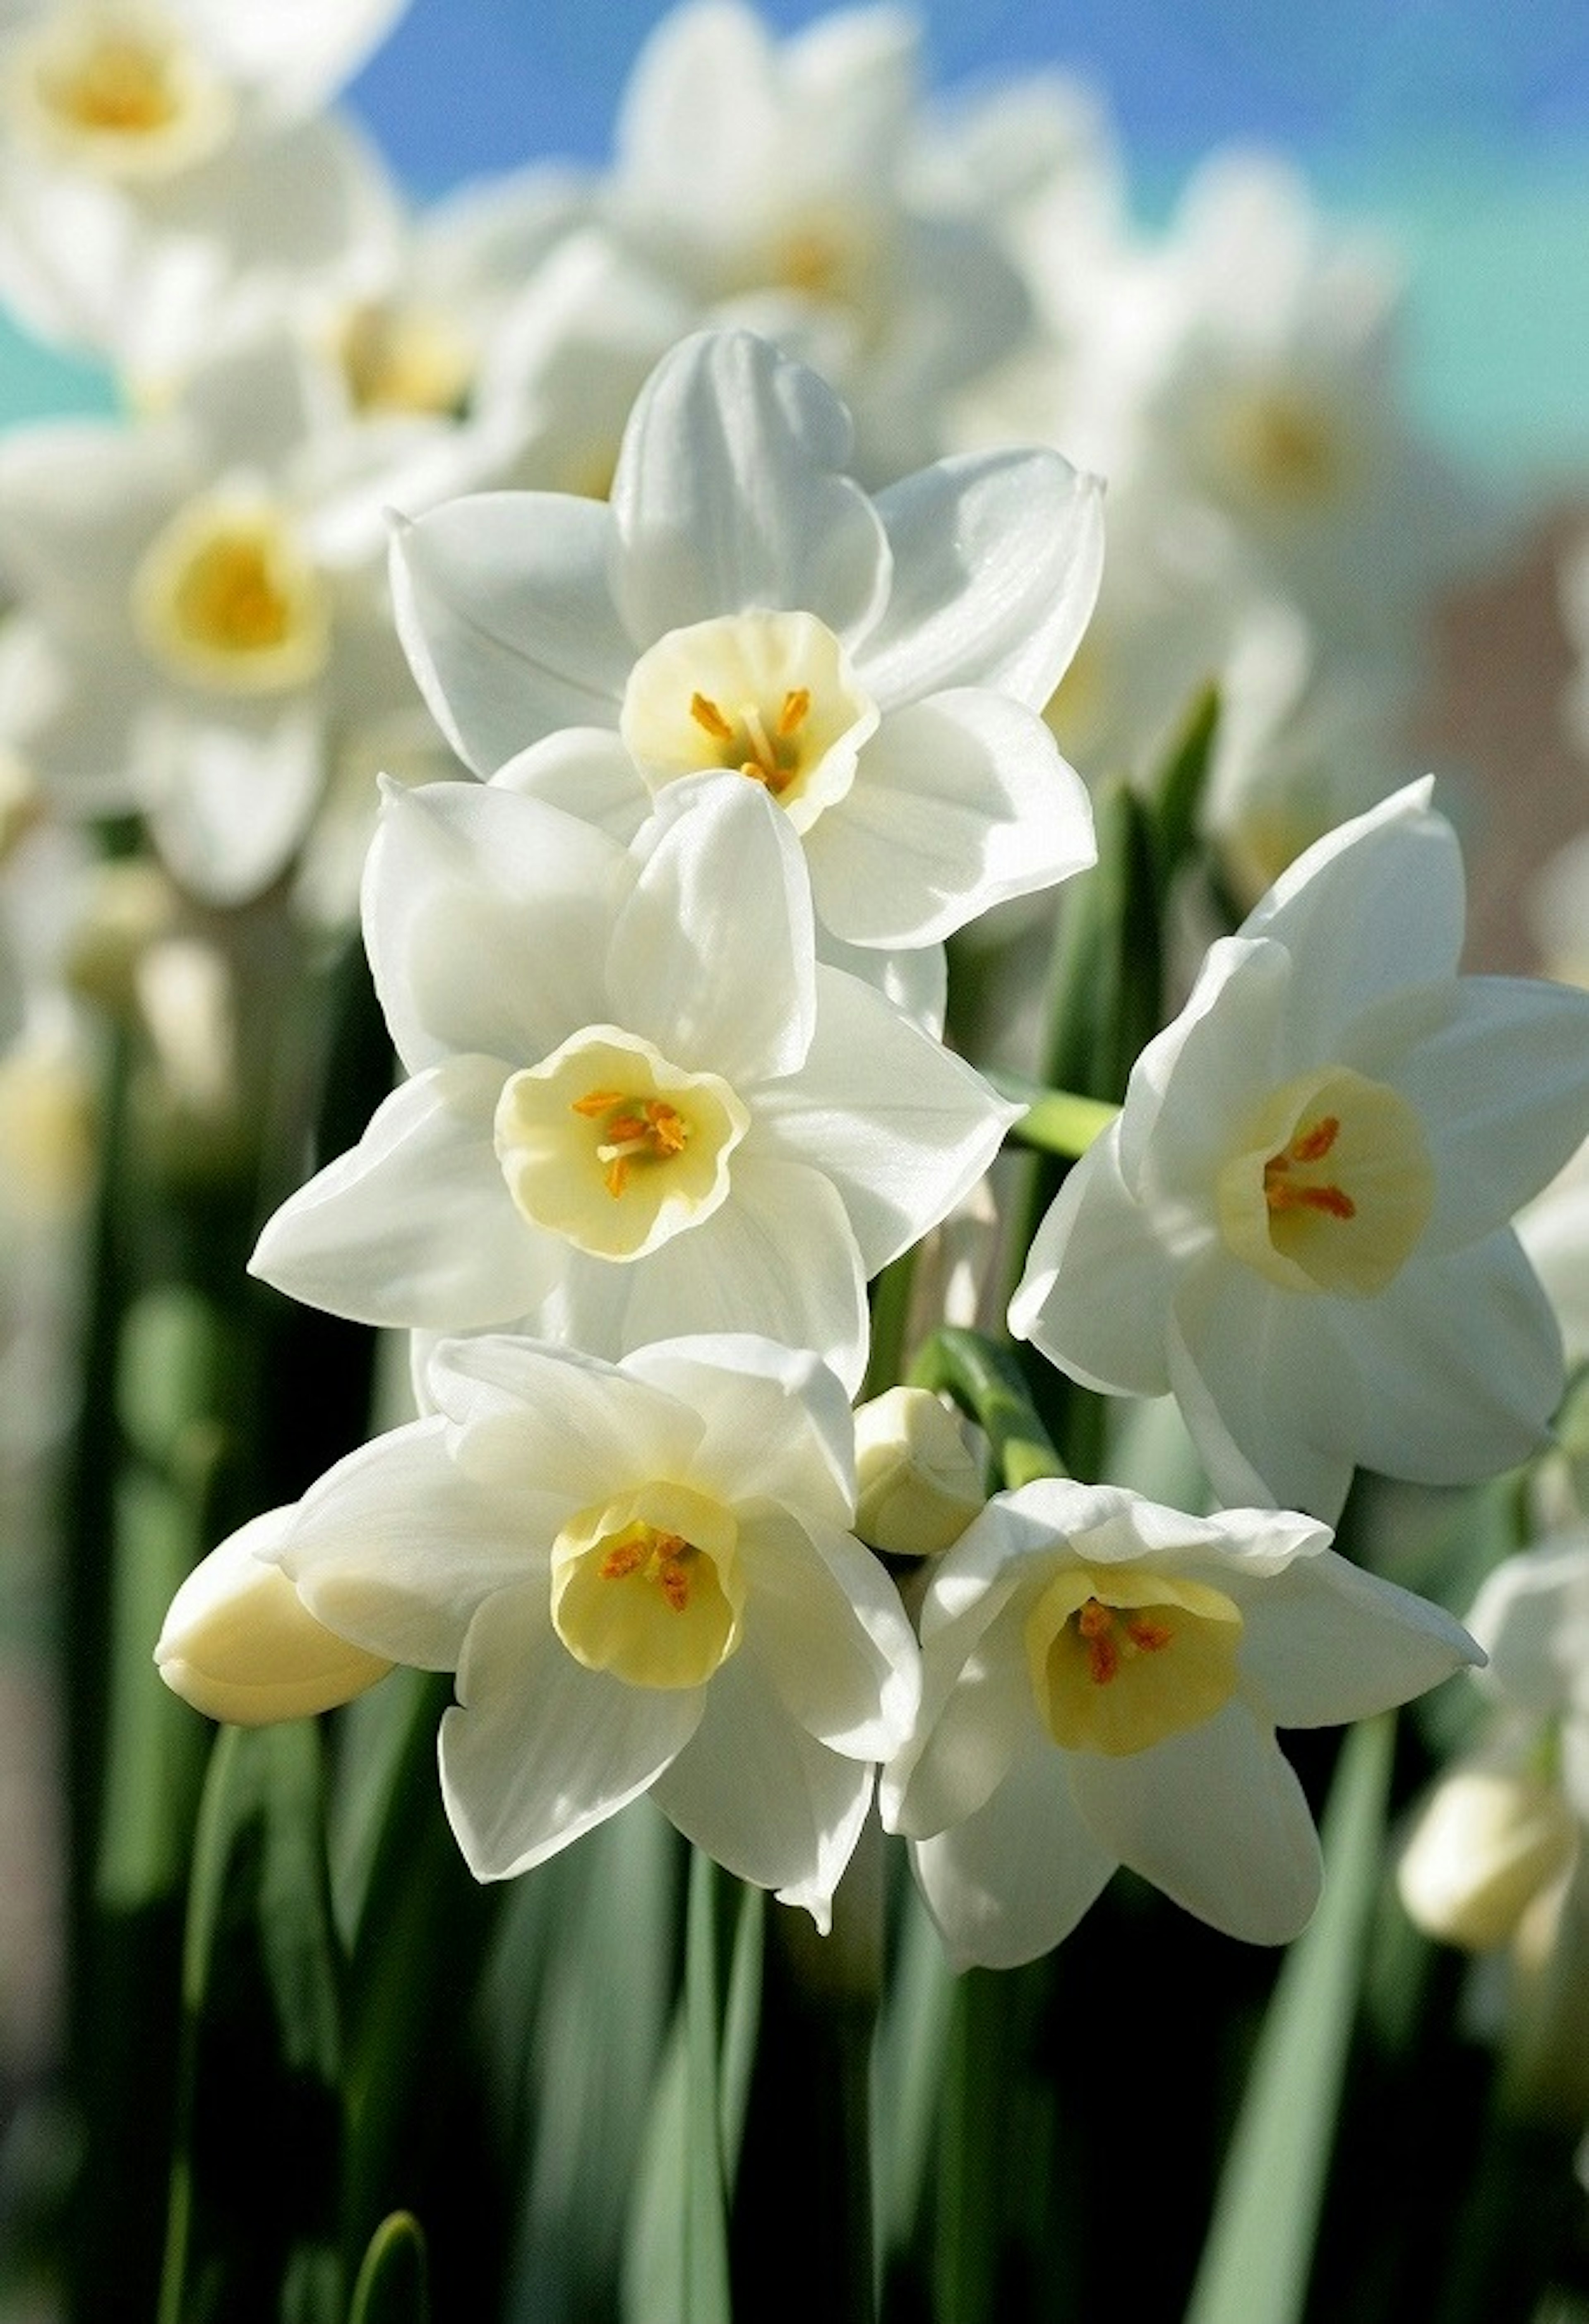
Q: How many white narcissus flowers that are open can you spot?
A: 5